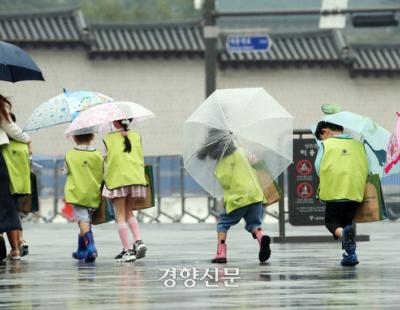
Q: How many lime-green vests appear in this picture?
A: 5